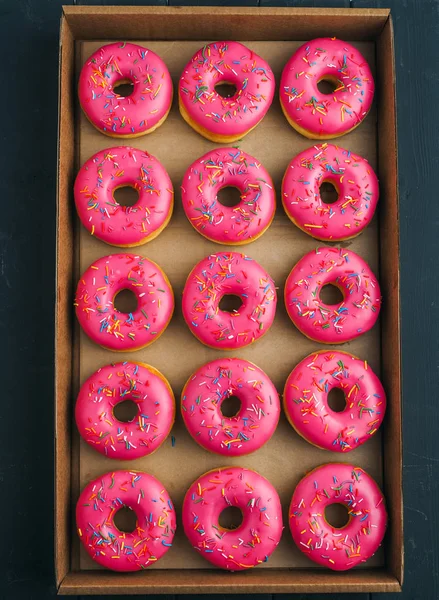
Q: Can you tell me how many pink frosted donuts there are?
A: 15